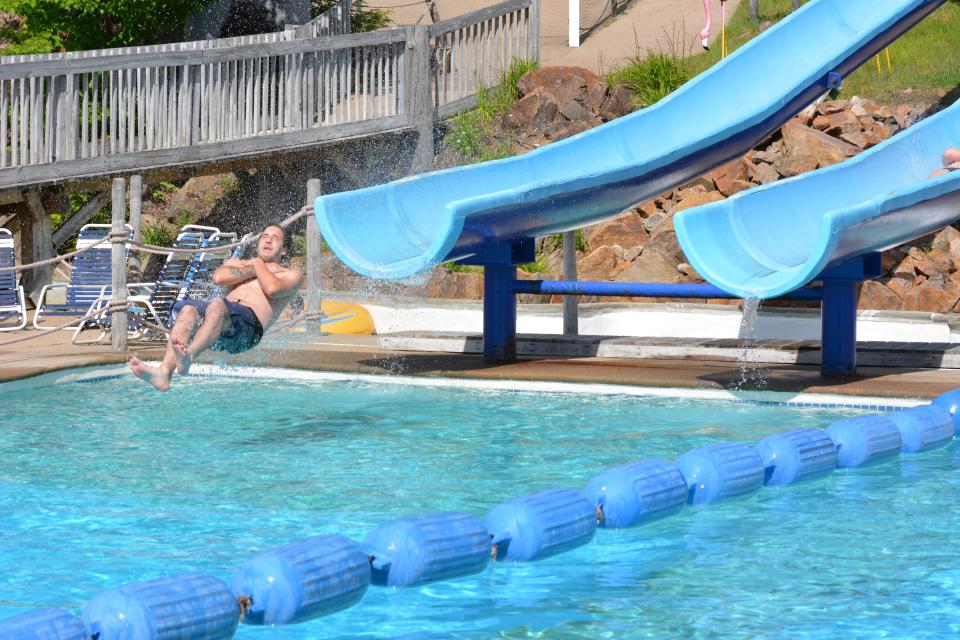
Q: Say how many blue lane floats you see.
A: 11